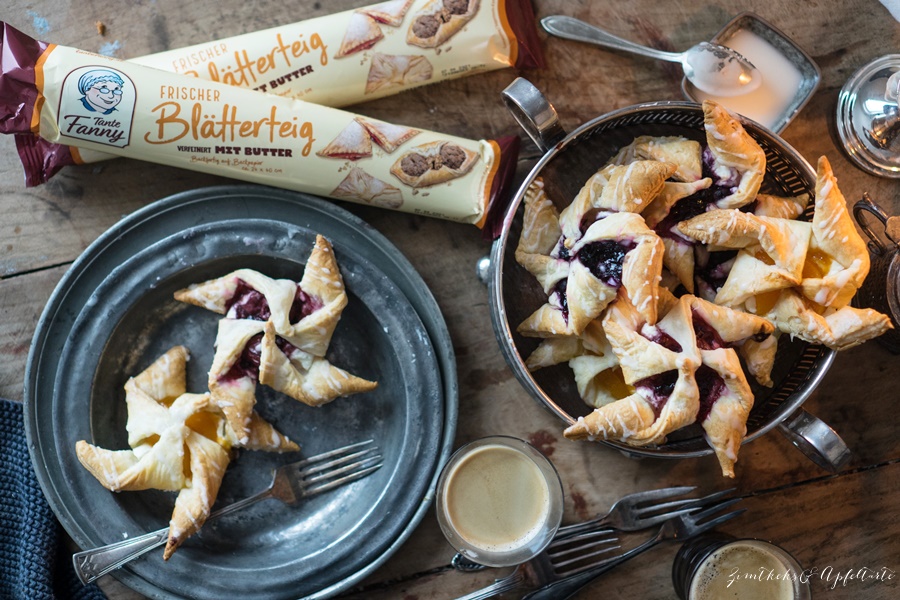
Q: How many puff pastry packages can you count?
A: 2